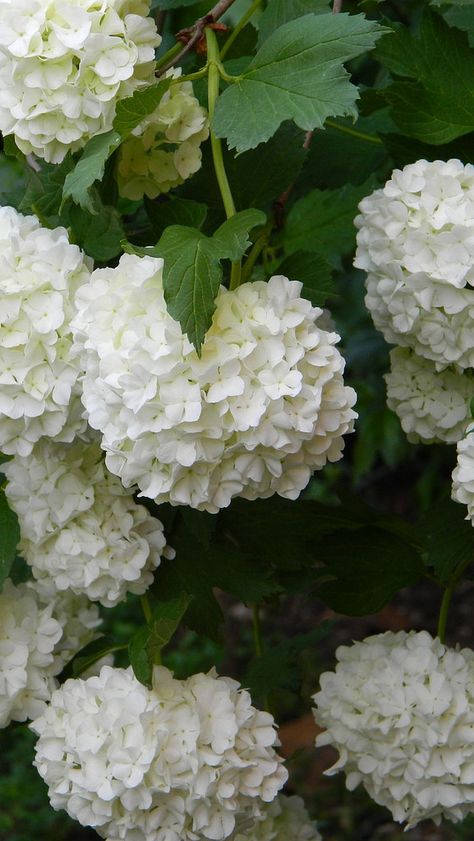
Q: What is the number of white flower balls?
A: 12